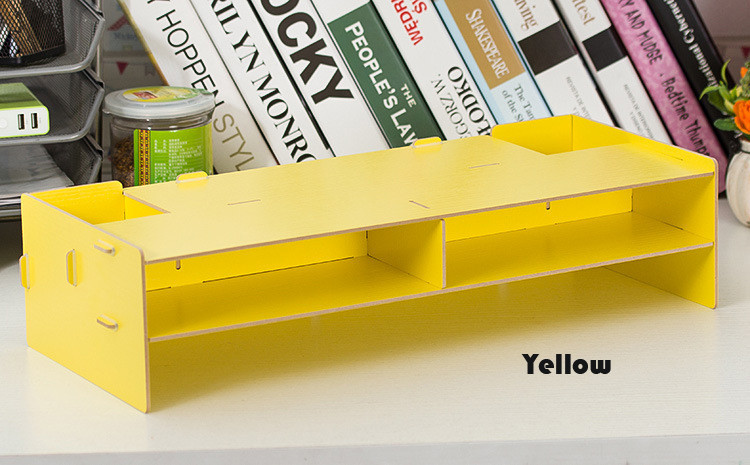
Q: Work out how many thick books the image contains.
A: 10